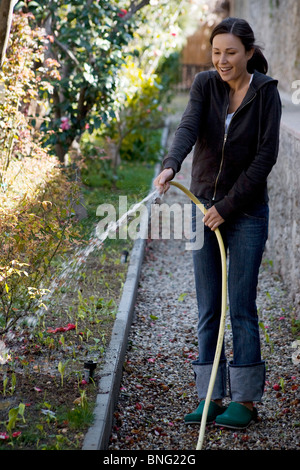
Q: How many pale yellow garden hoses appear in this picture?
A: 1